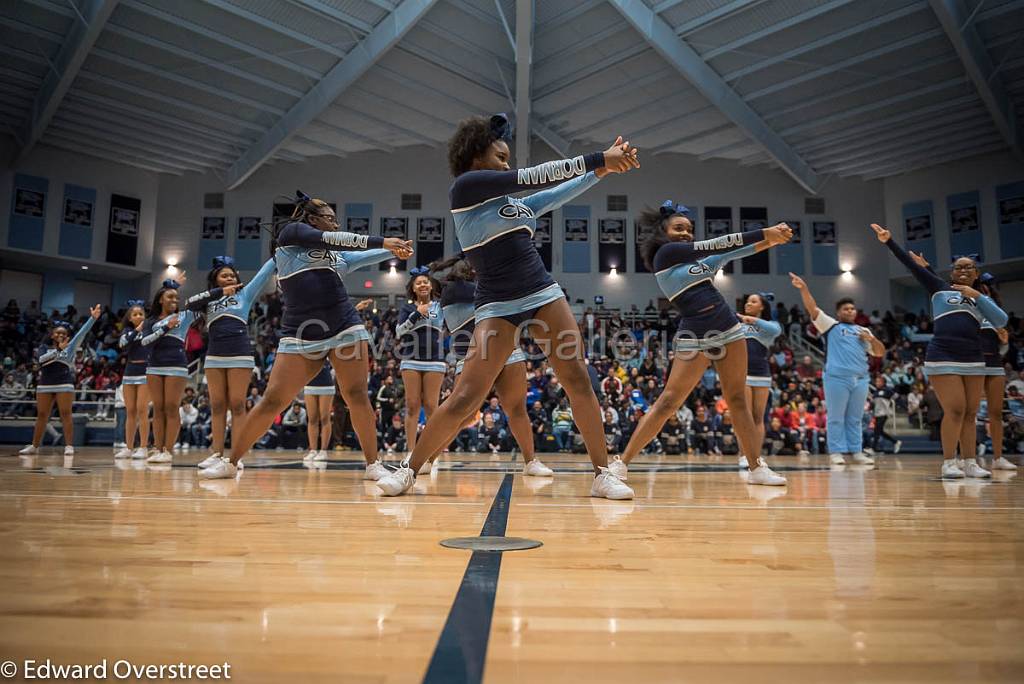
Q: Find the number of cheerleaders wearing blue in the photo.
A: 14